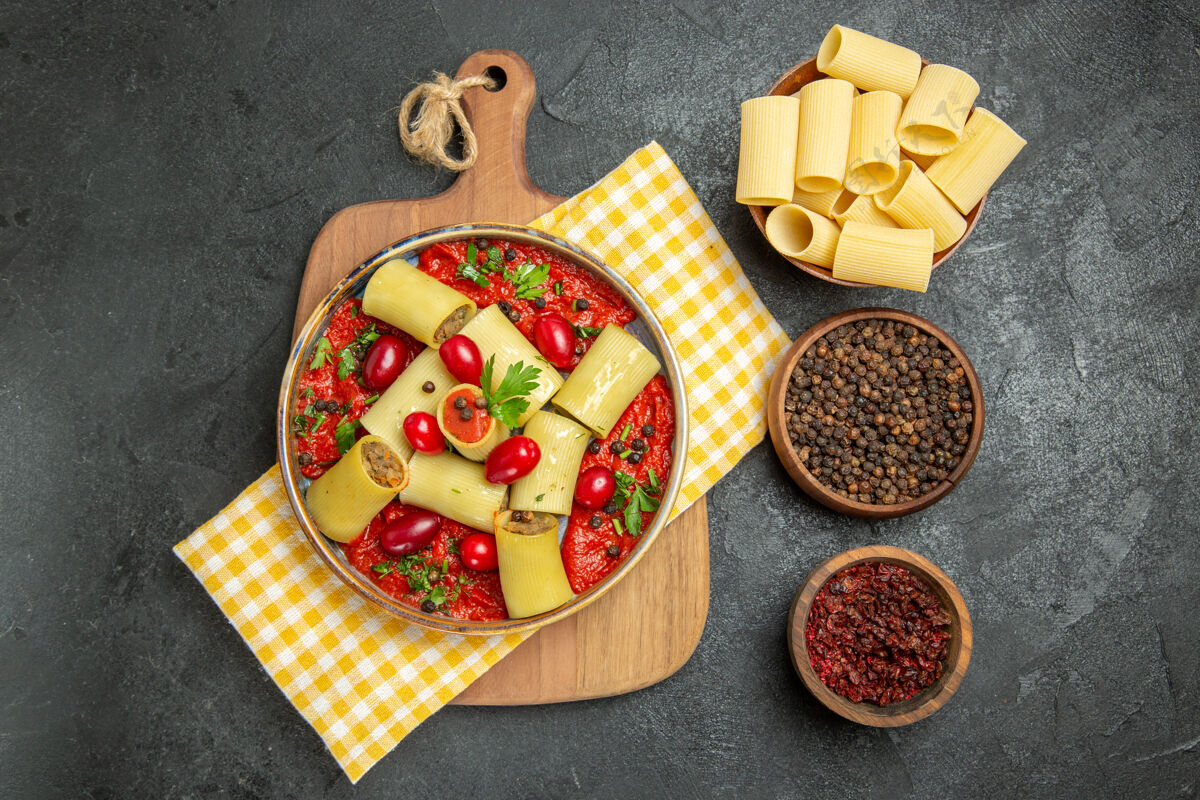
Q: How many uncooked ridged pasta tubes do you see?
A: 11